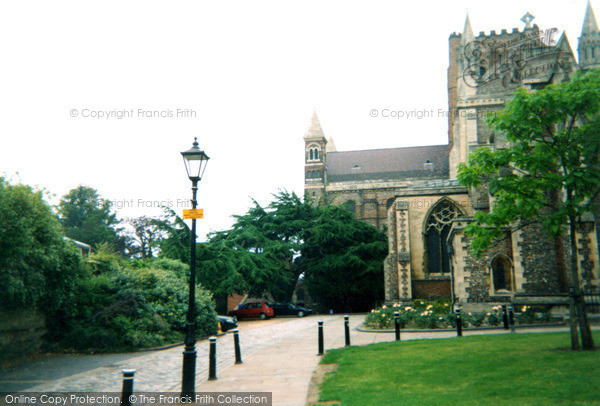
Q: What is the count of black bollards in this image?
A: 9